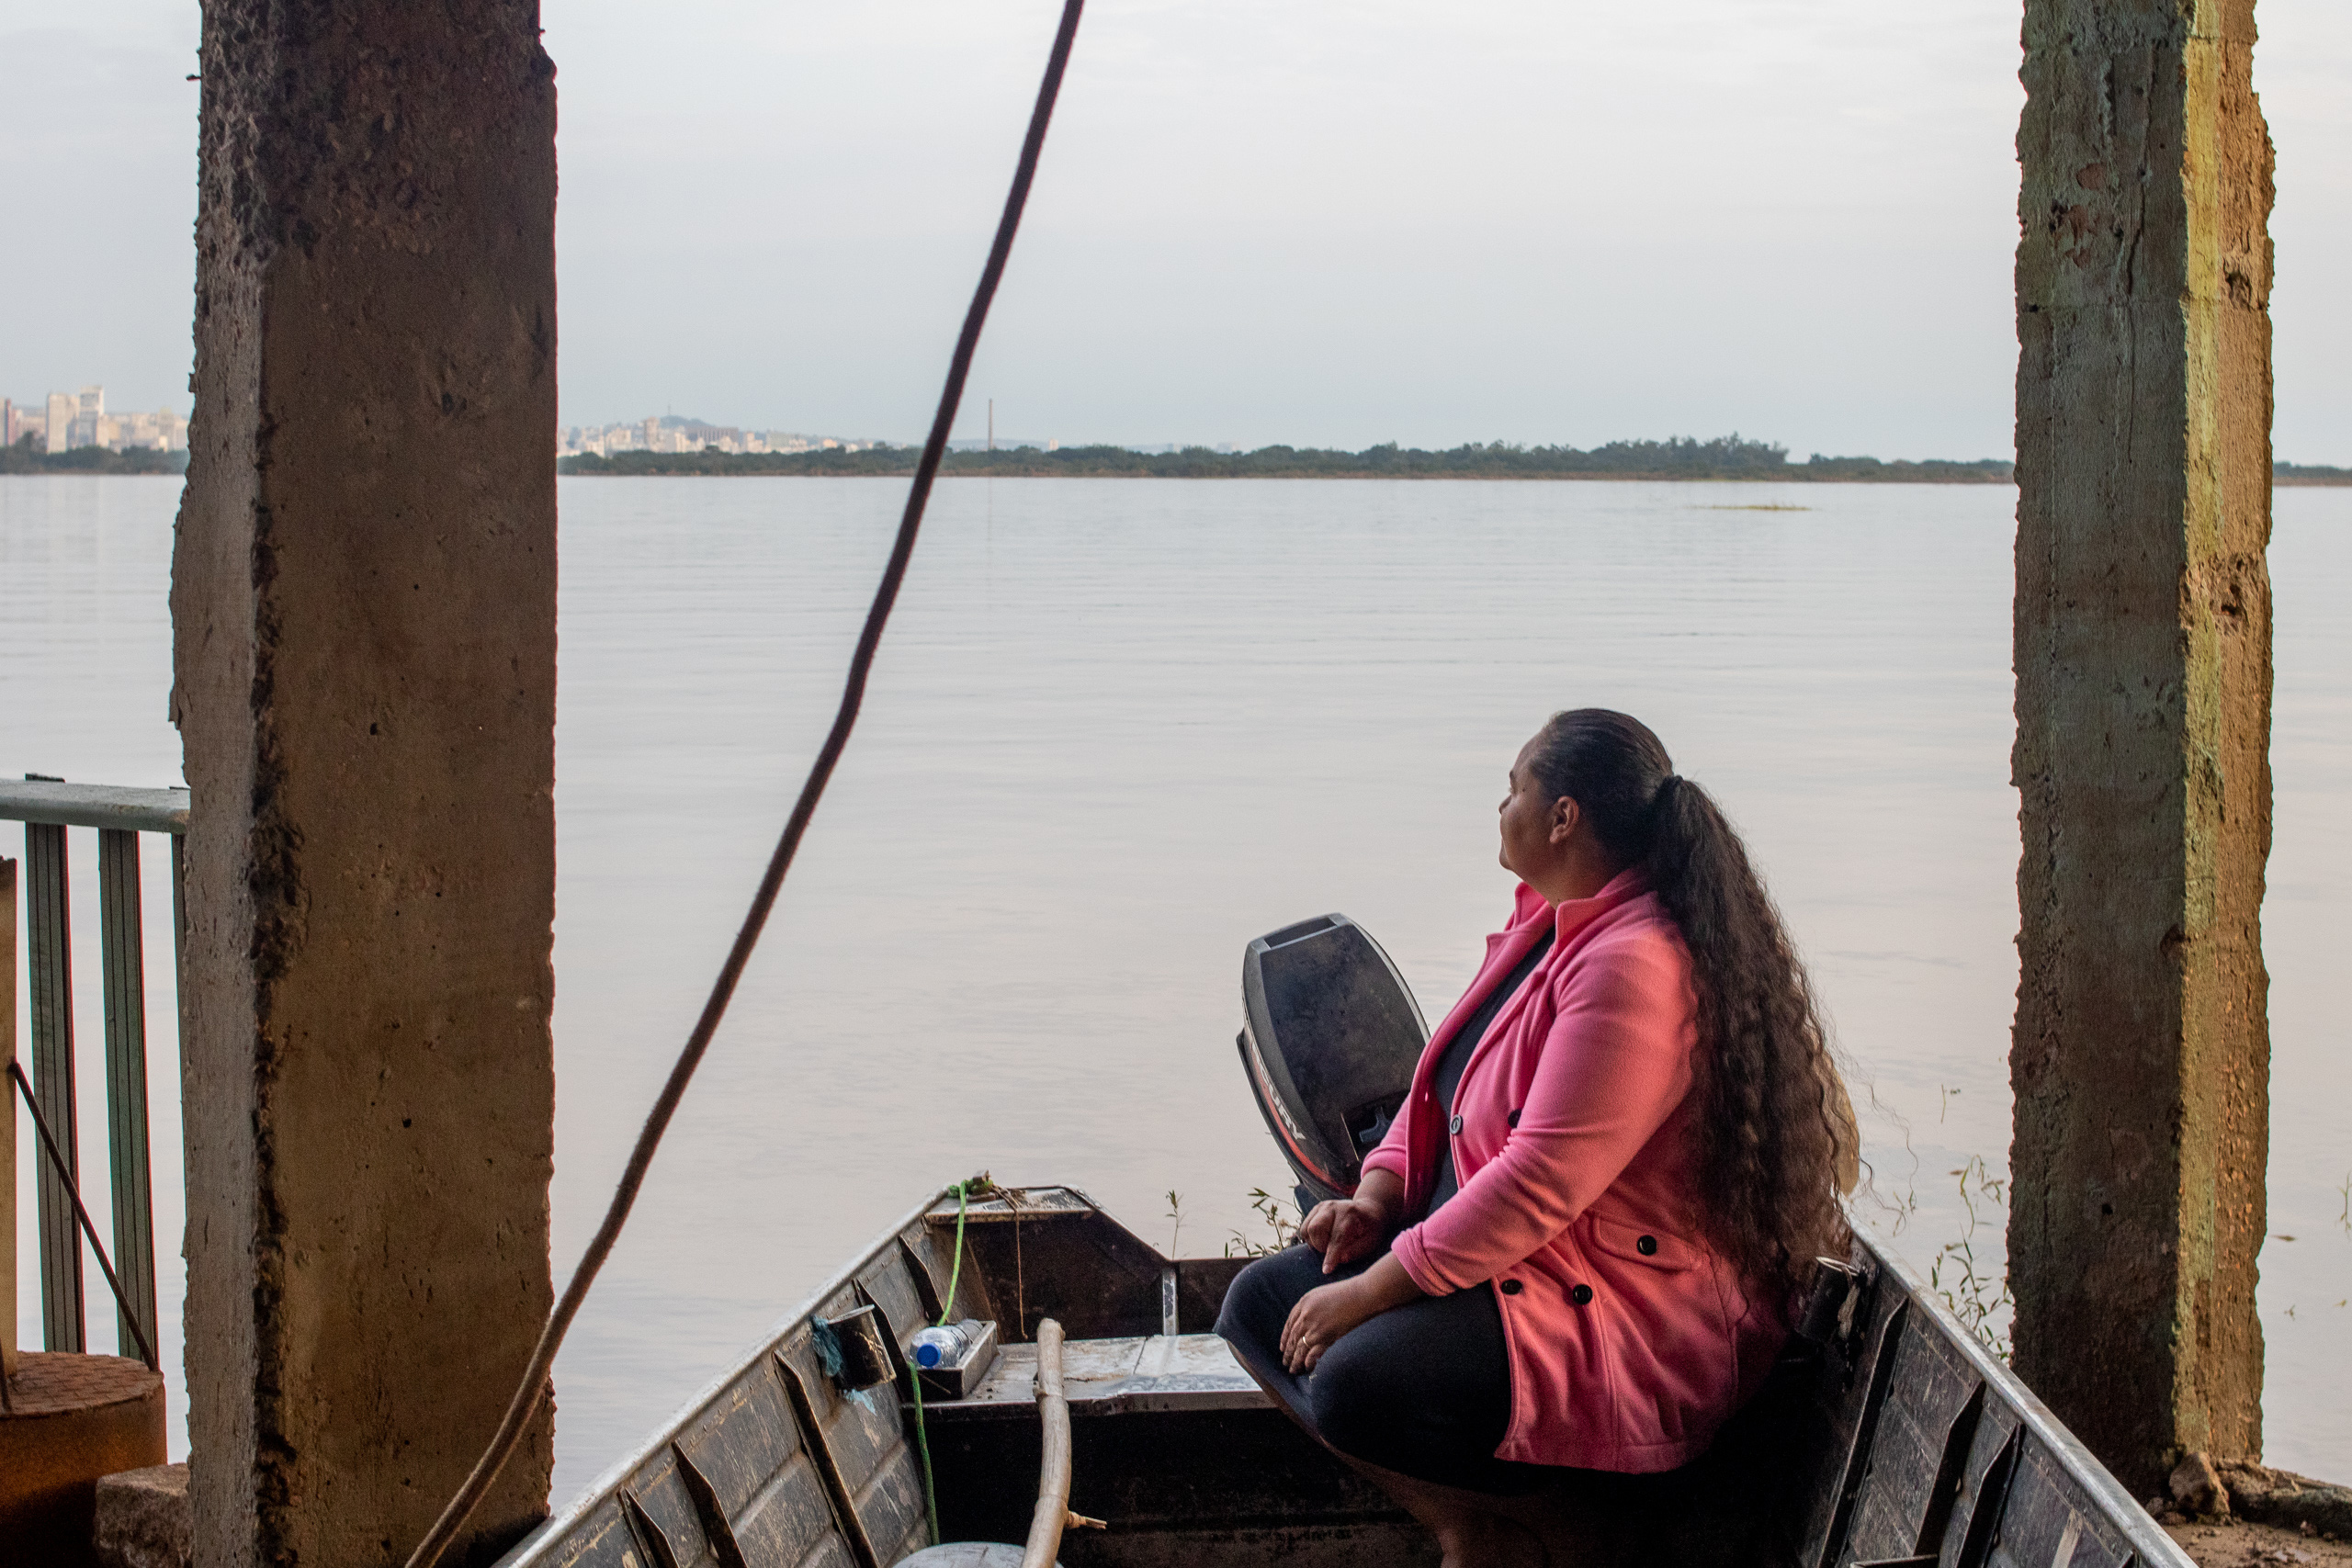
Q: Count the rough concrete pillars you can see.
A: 2